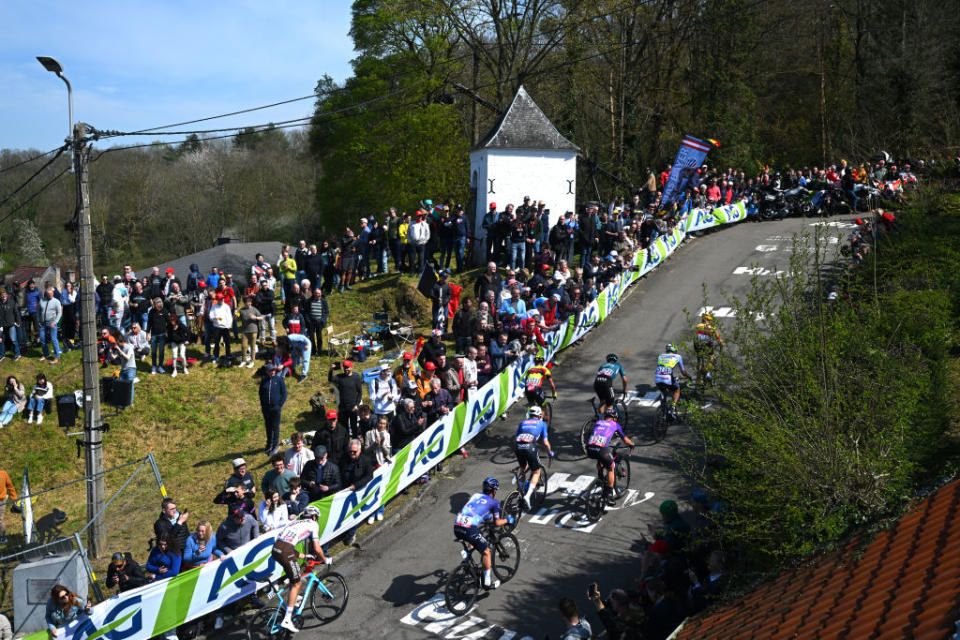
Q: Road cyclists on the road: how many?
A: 8